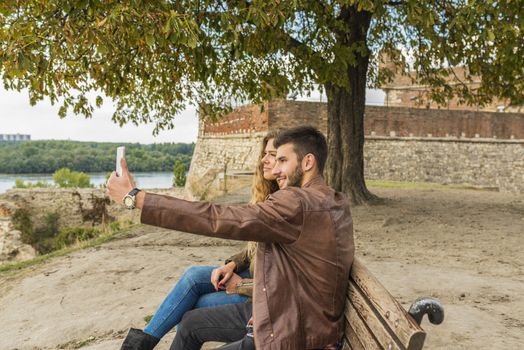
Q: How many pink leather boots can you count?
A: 0